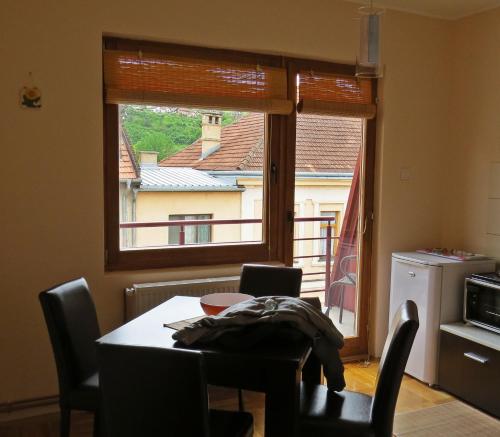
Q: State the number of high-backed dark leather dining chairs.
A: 4